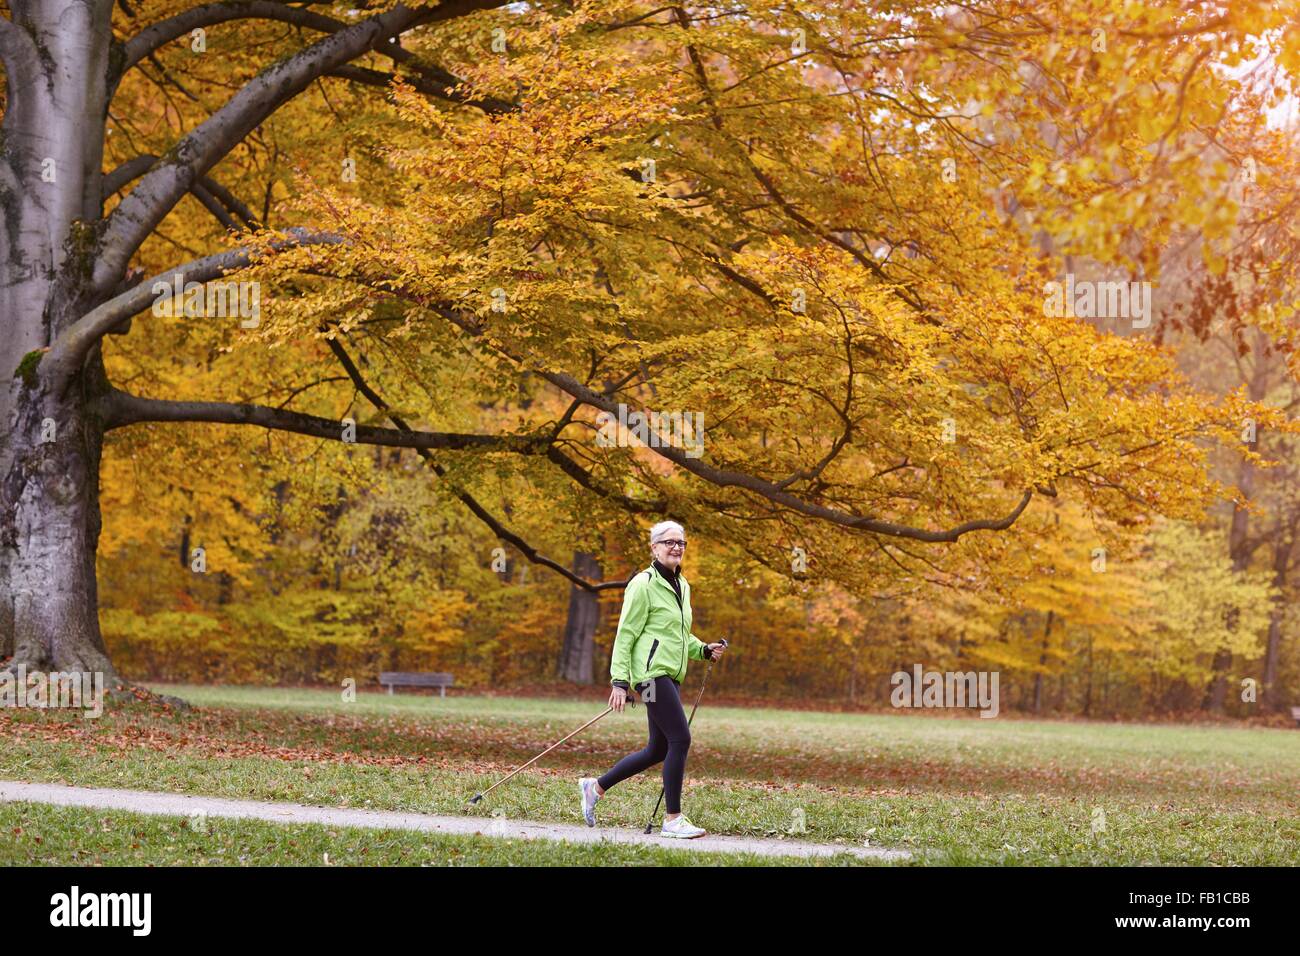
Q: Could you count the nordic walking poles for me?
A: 2